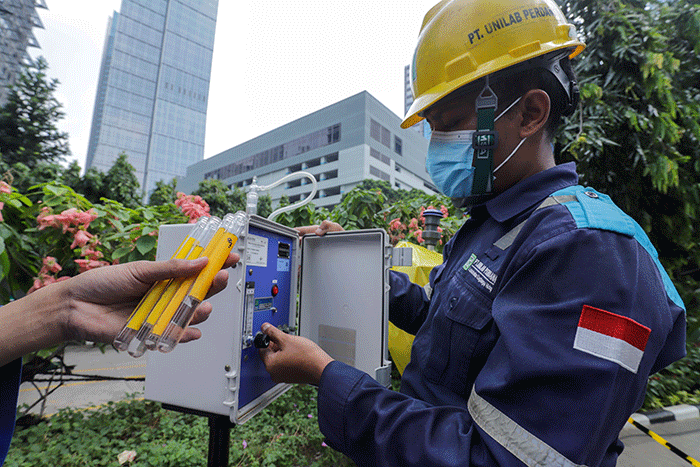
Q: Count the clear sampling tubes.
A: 4